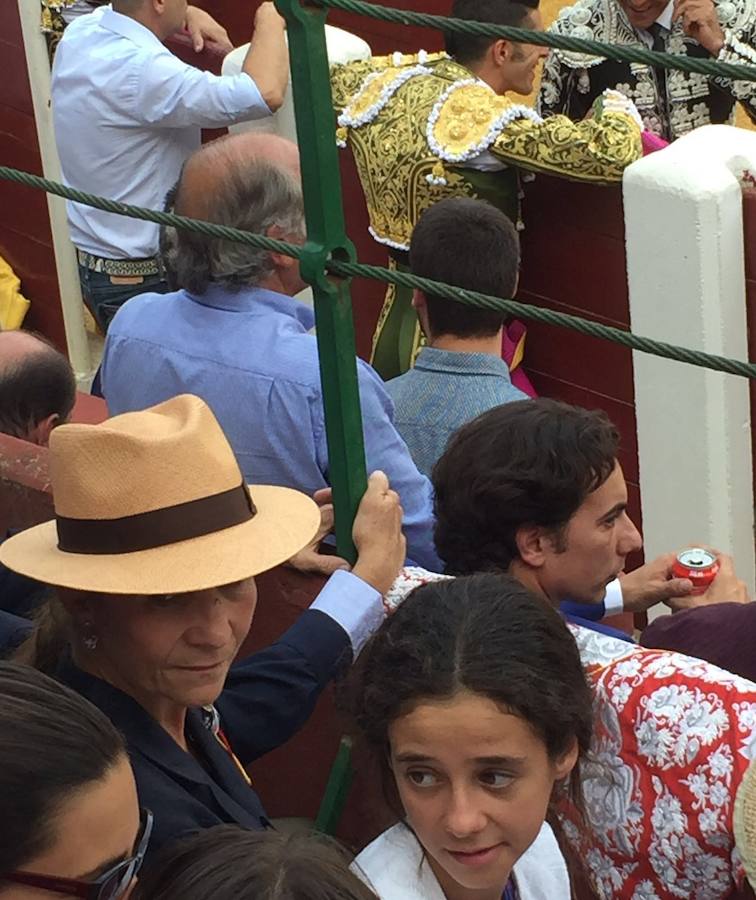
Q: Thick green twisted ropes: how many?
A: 2